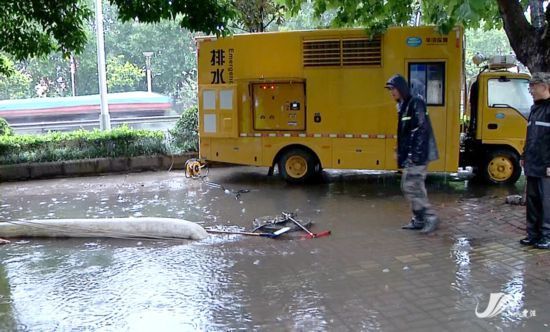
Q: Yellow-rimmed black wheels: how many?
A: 2